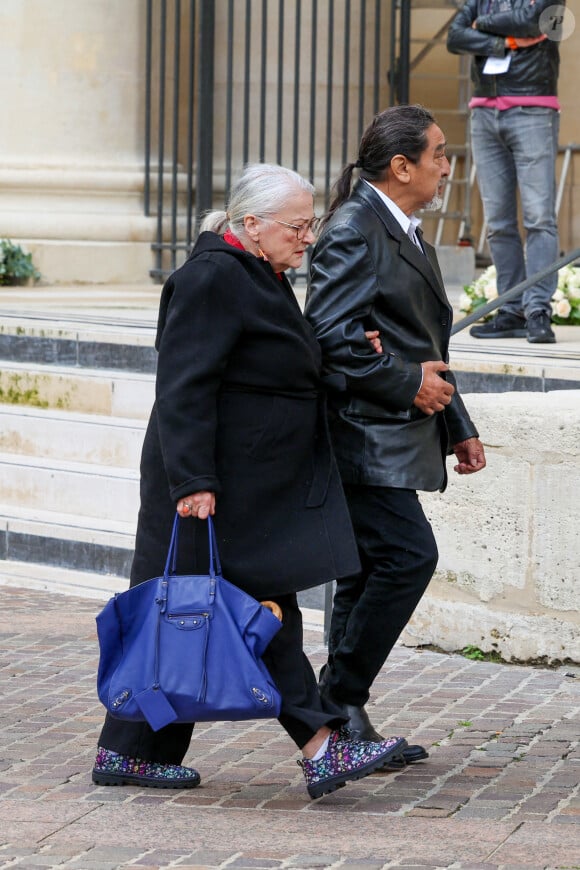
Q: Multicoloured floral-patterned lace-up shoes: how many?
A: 2